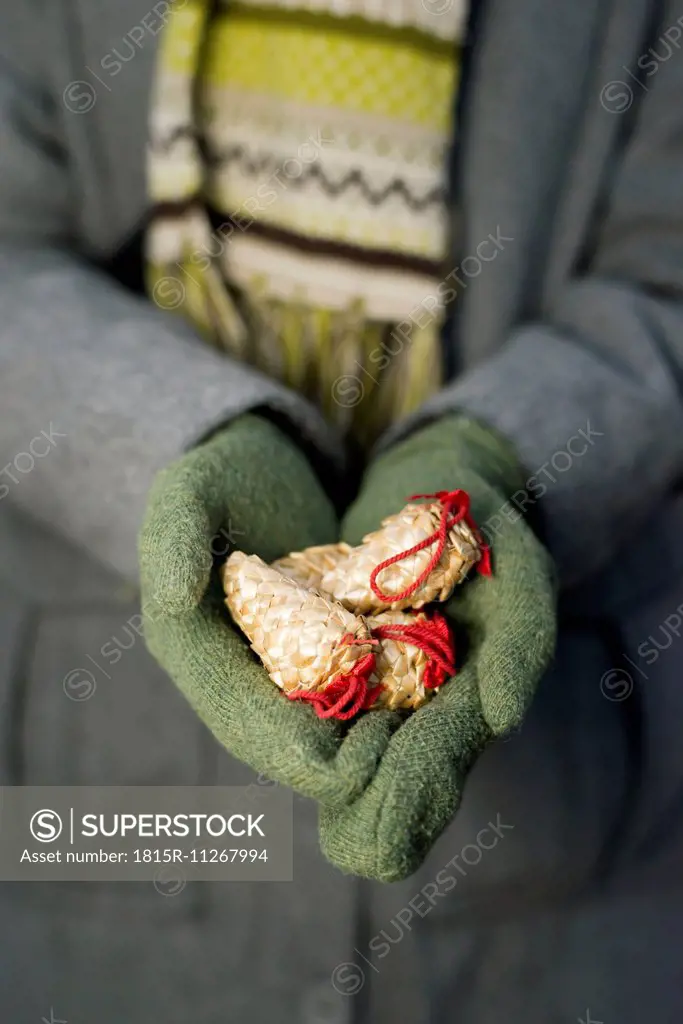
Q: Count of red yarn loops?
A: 3